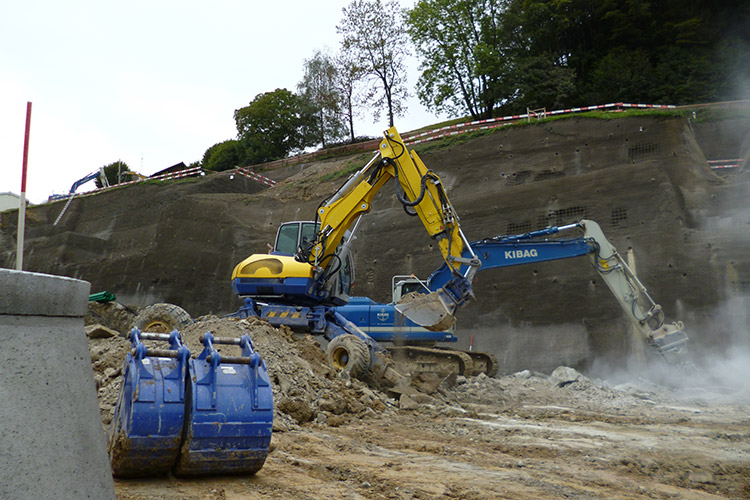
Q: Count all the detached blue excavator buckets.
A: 2